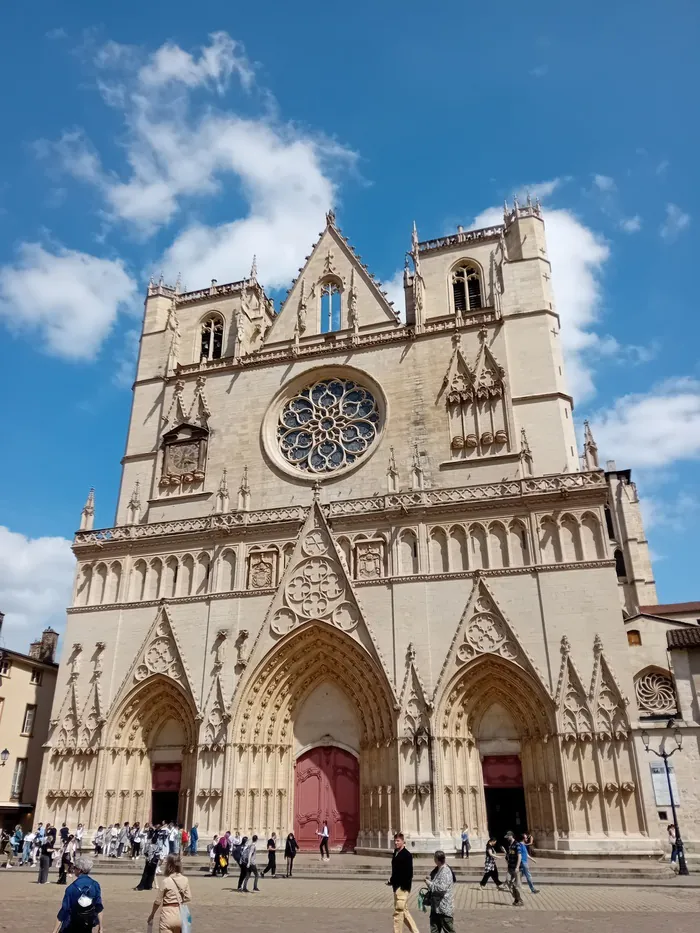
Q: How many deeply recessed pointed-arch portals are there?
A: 3